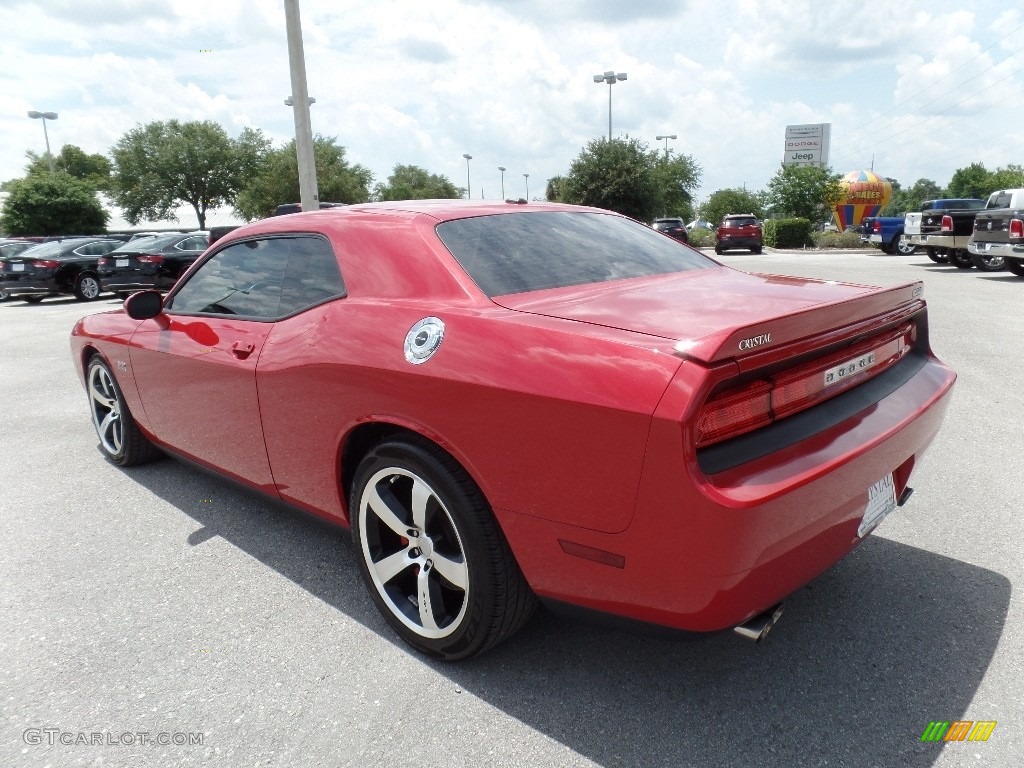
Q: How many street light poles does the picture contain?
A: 7